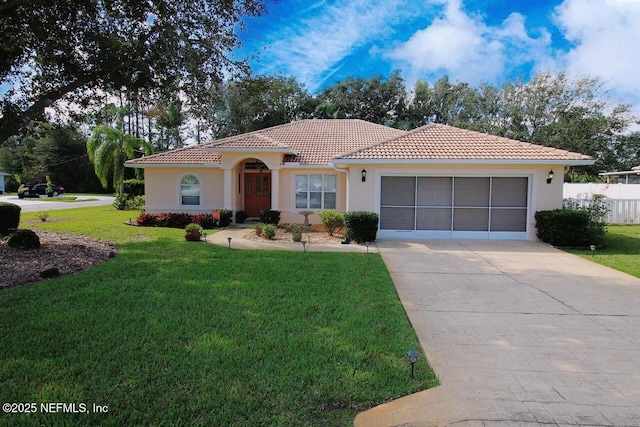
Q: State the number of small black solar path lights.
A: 6